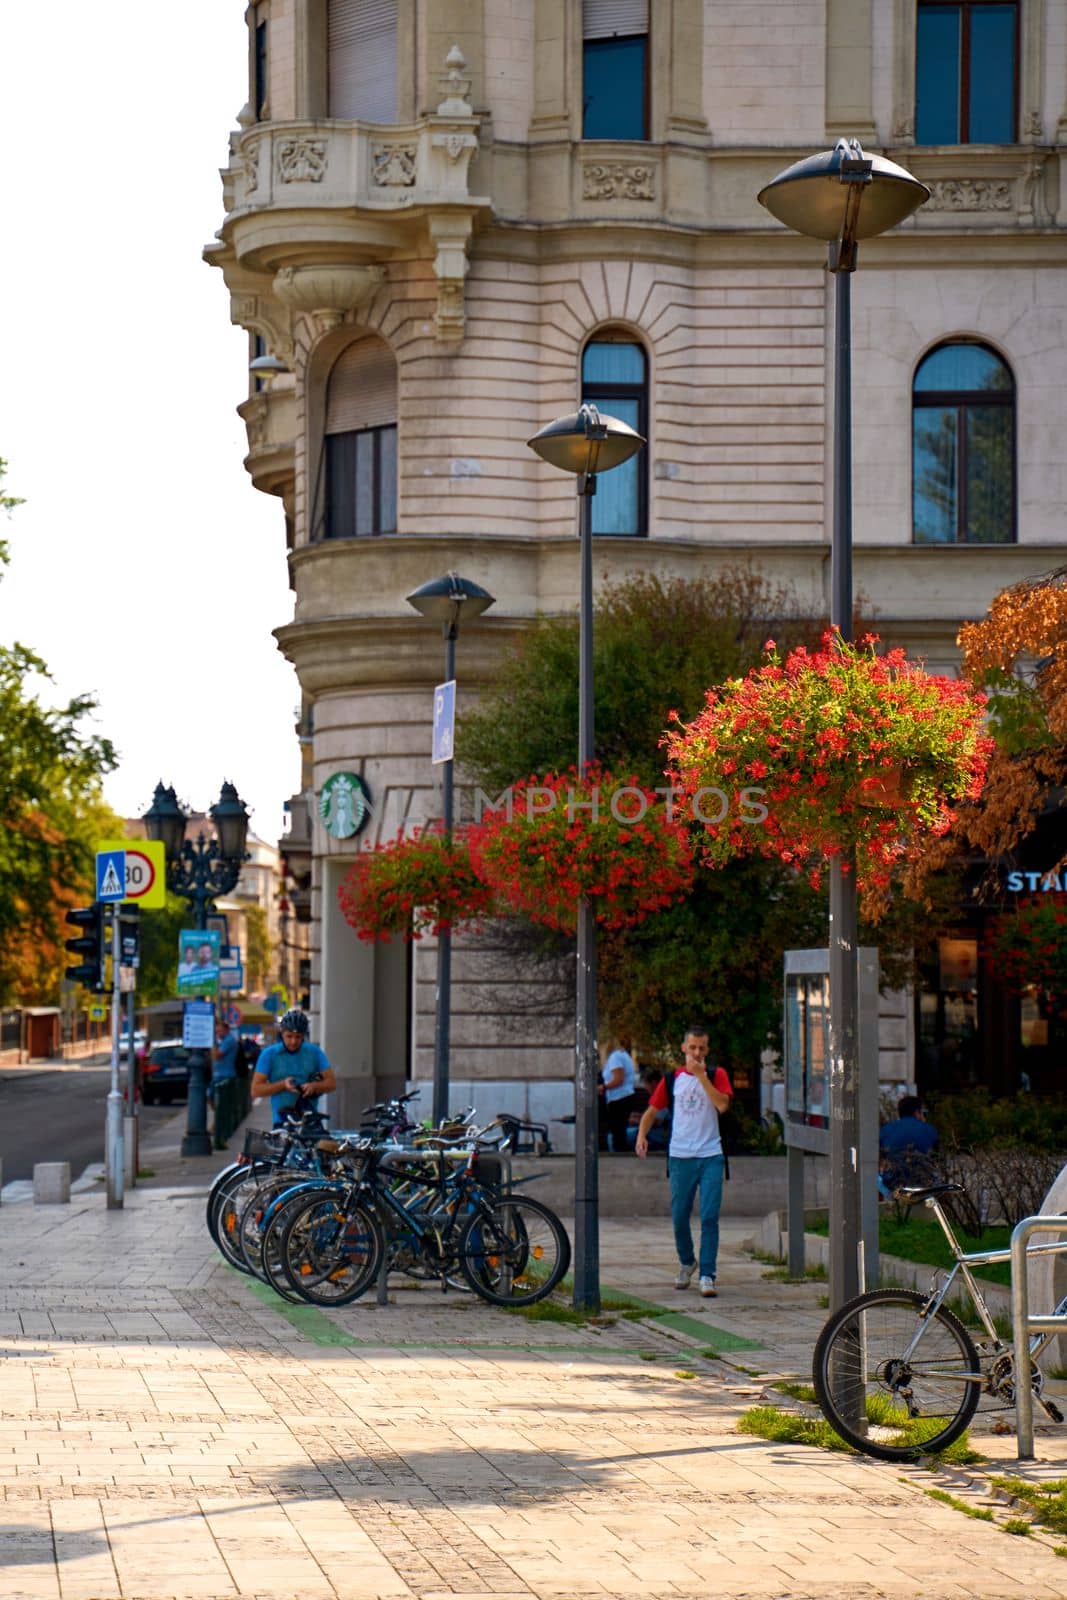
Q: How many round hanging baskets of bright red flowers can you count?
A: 3